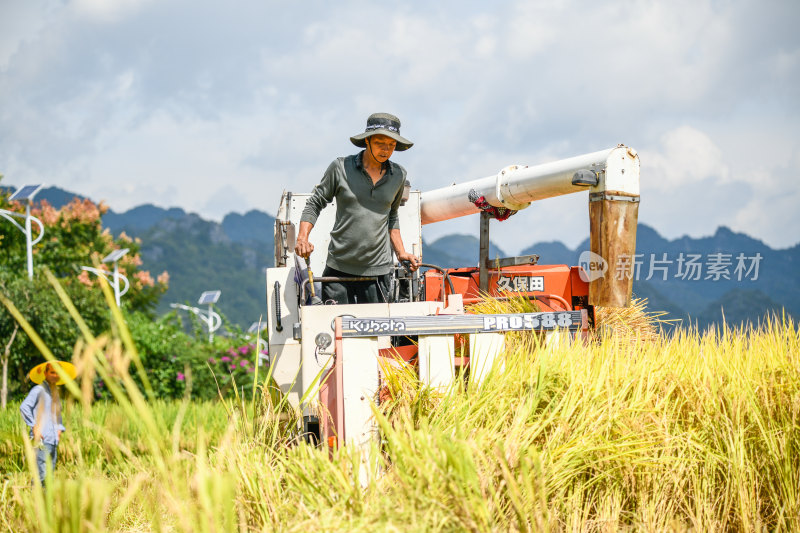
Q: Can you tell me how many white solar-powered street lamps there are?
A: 4